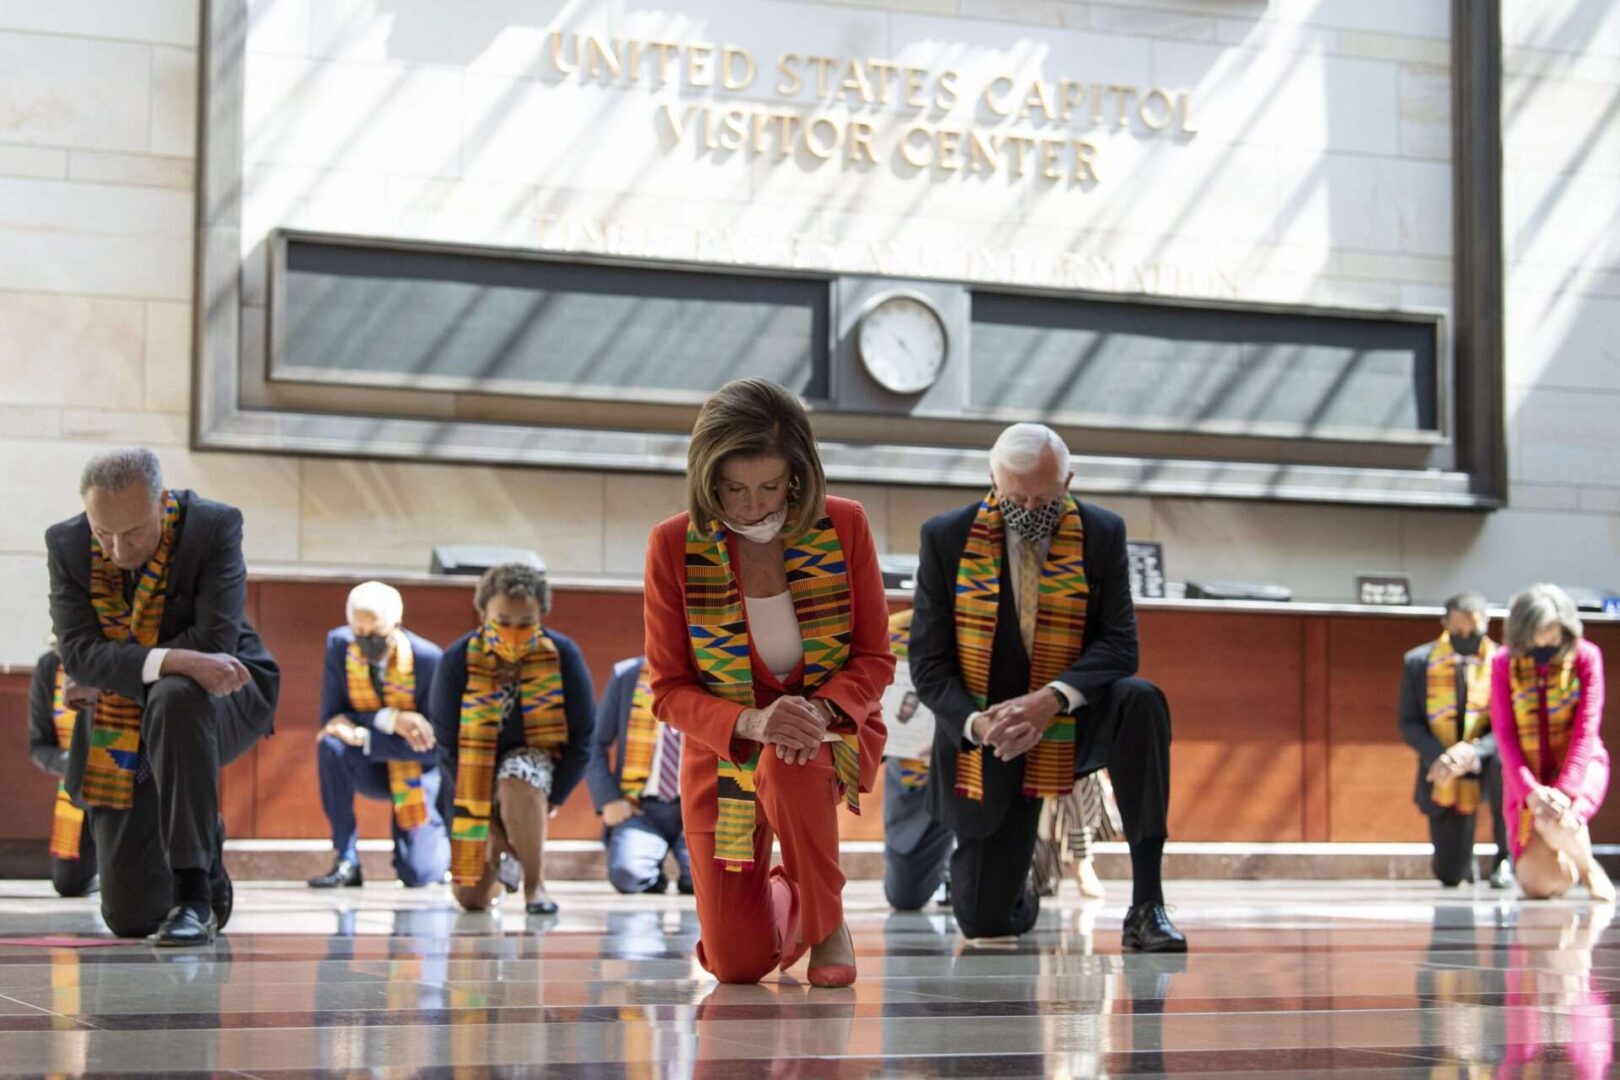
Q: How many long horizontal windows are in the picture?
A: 2